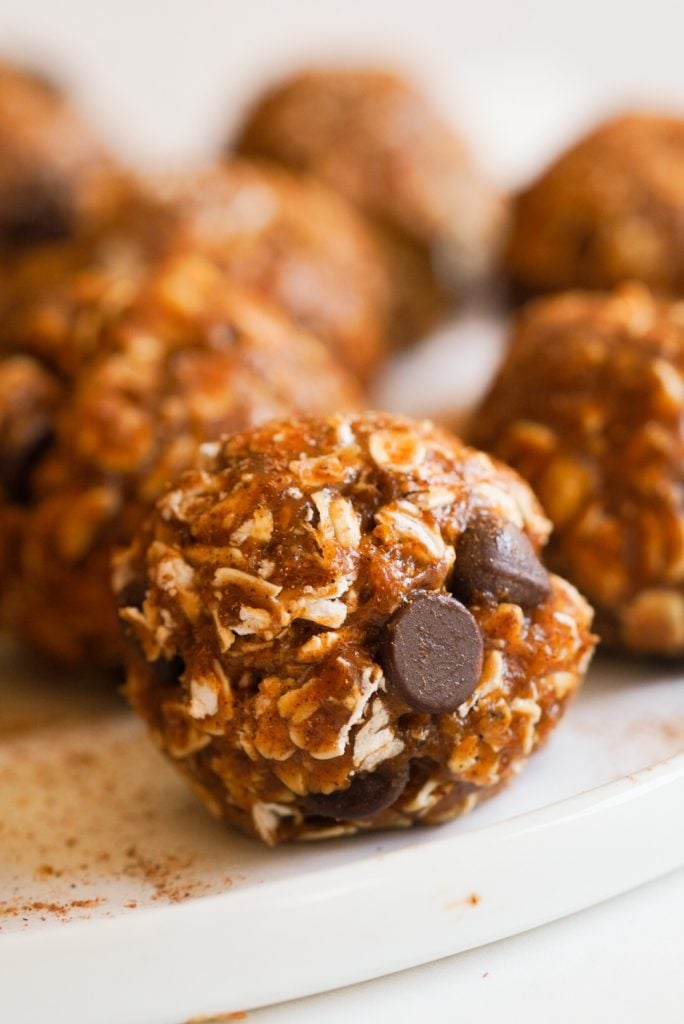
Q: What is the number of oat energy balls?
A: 7